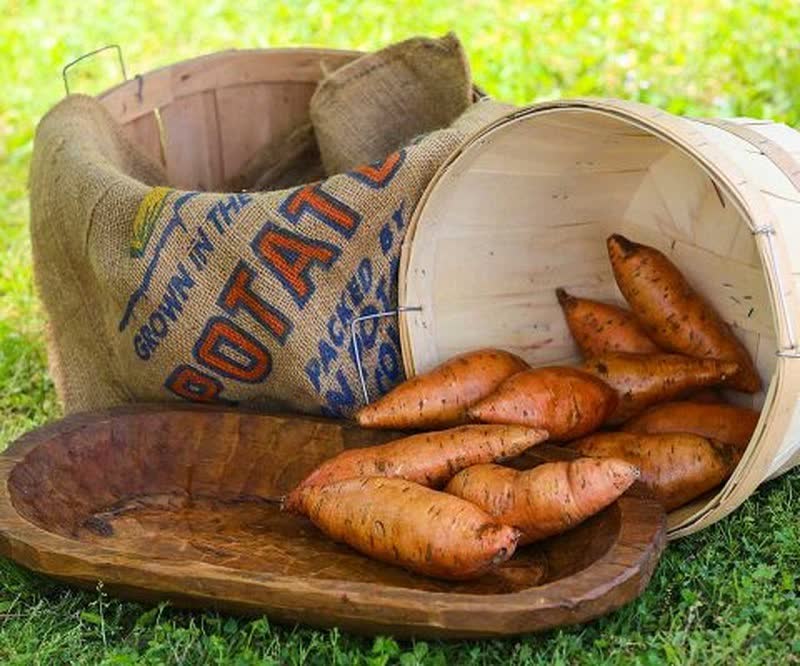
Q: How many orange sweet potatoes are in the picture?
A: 10